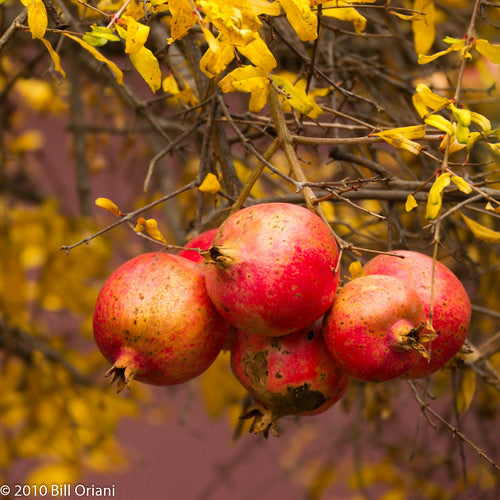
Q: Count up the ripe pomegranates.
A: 6